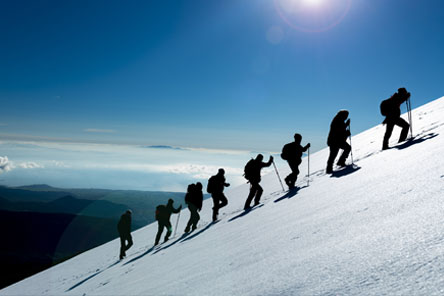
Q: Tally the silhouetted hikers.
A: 8